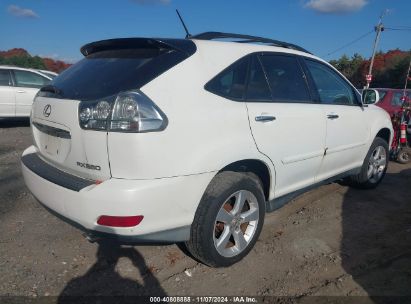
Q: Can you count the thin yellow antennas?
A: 0